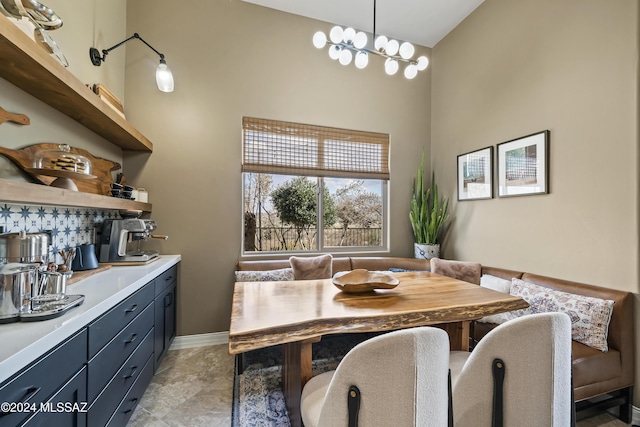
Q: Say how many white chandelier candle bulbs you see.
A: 13